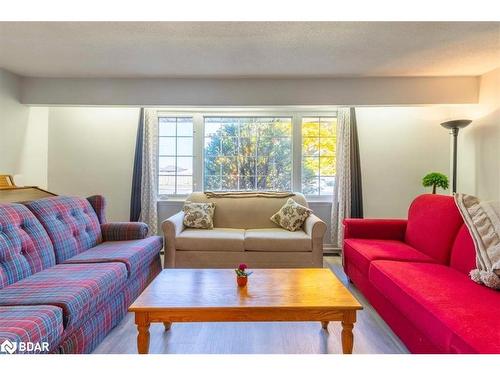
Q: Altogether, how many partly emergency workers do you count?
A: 0